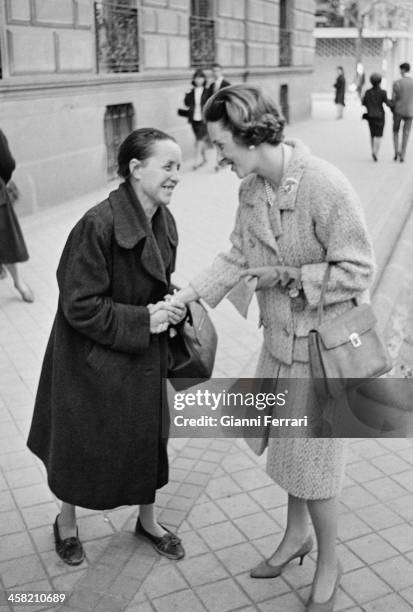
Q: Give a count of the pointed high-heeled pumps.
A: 2